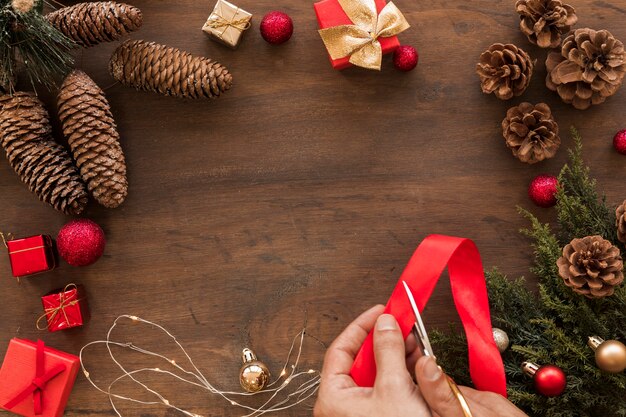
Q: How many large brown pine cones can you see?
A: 4